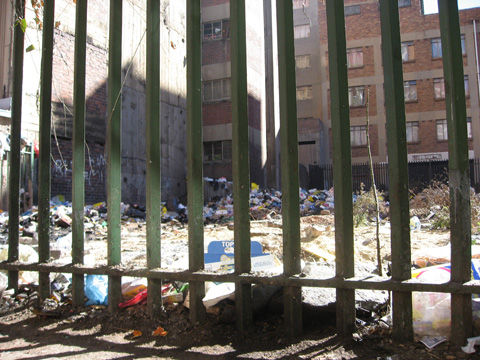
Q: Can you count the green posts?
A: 11